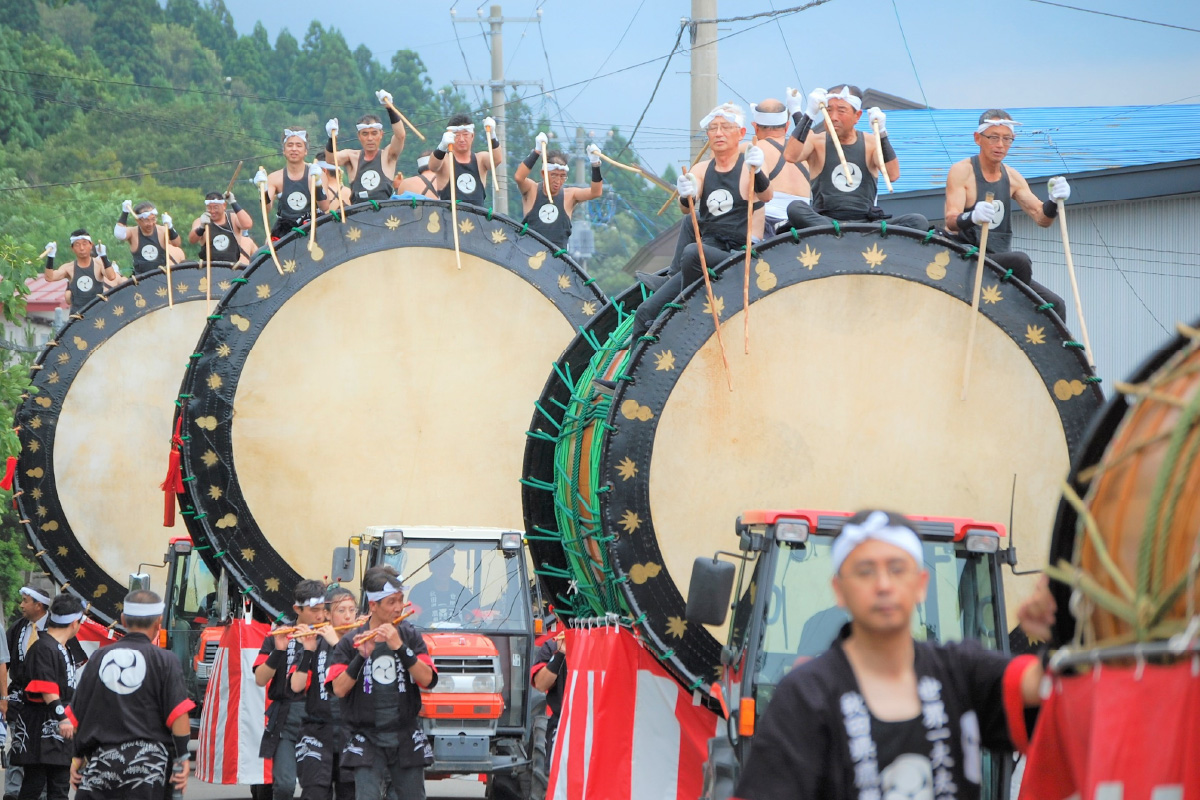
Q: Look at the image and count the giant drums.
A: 4